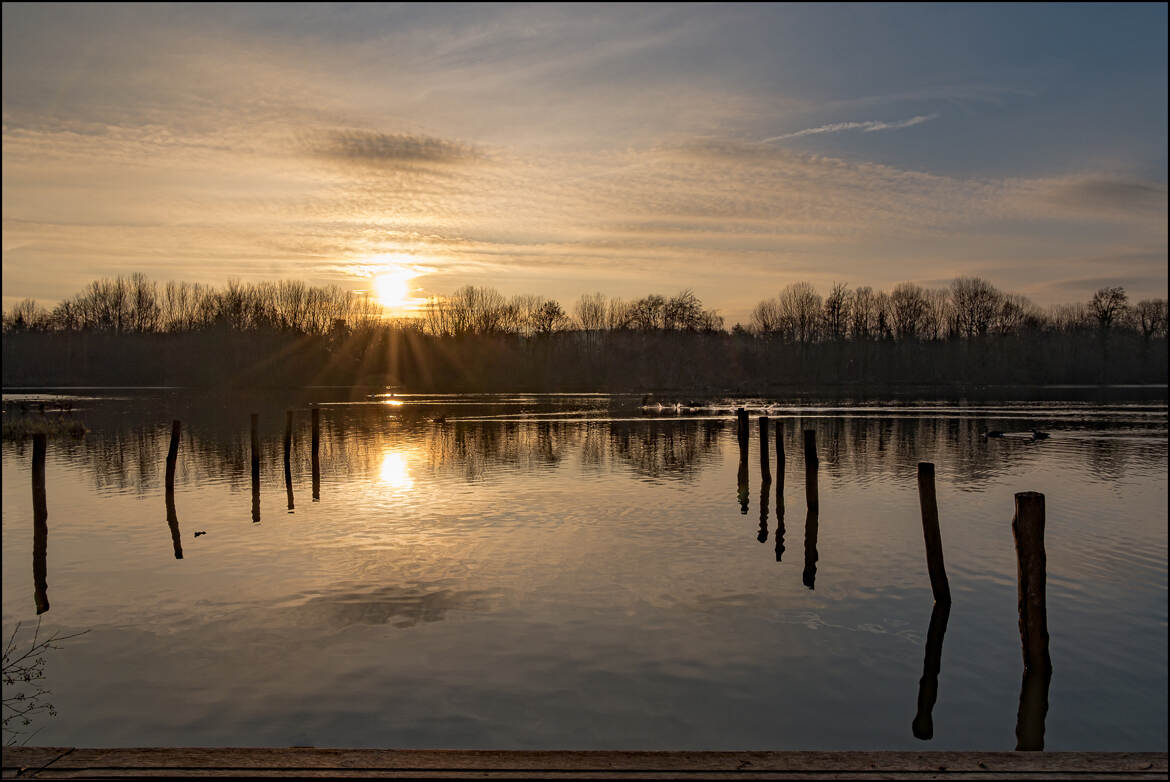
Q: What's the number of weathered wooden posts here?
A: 11